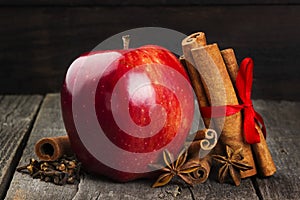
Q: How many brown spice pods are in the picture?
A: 2